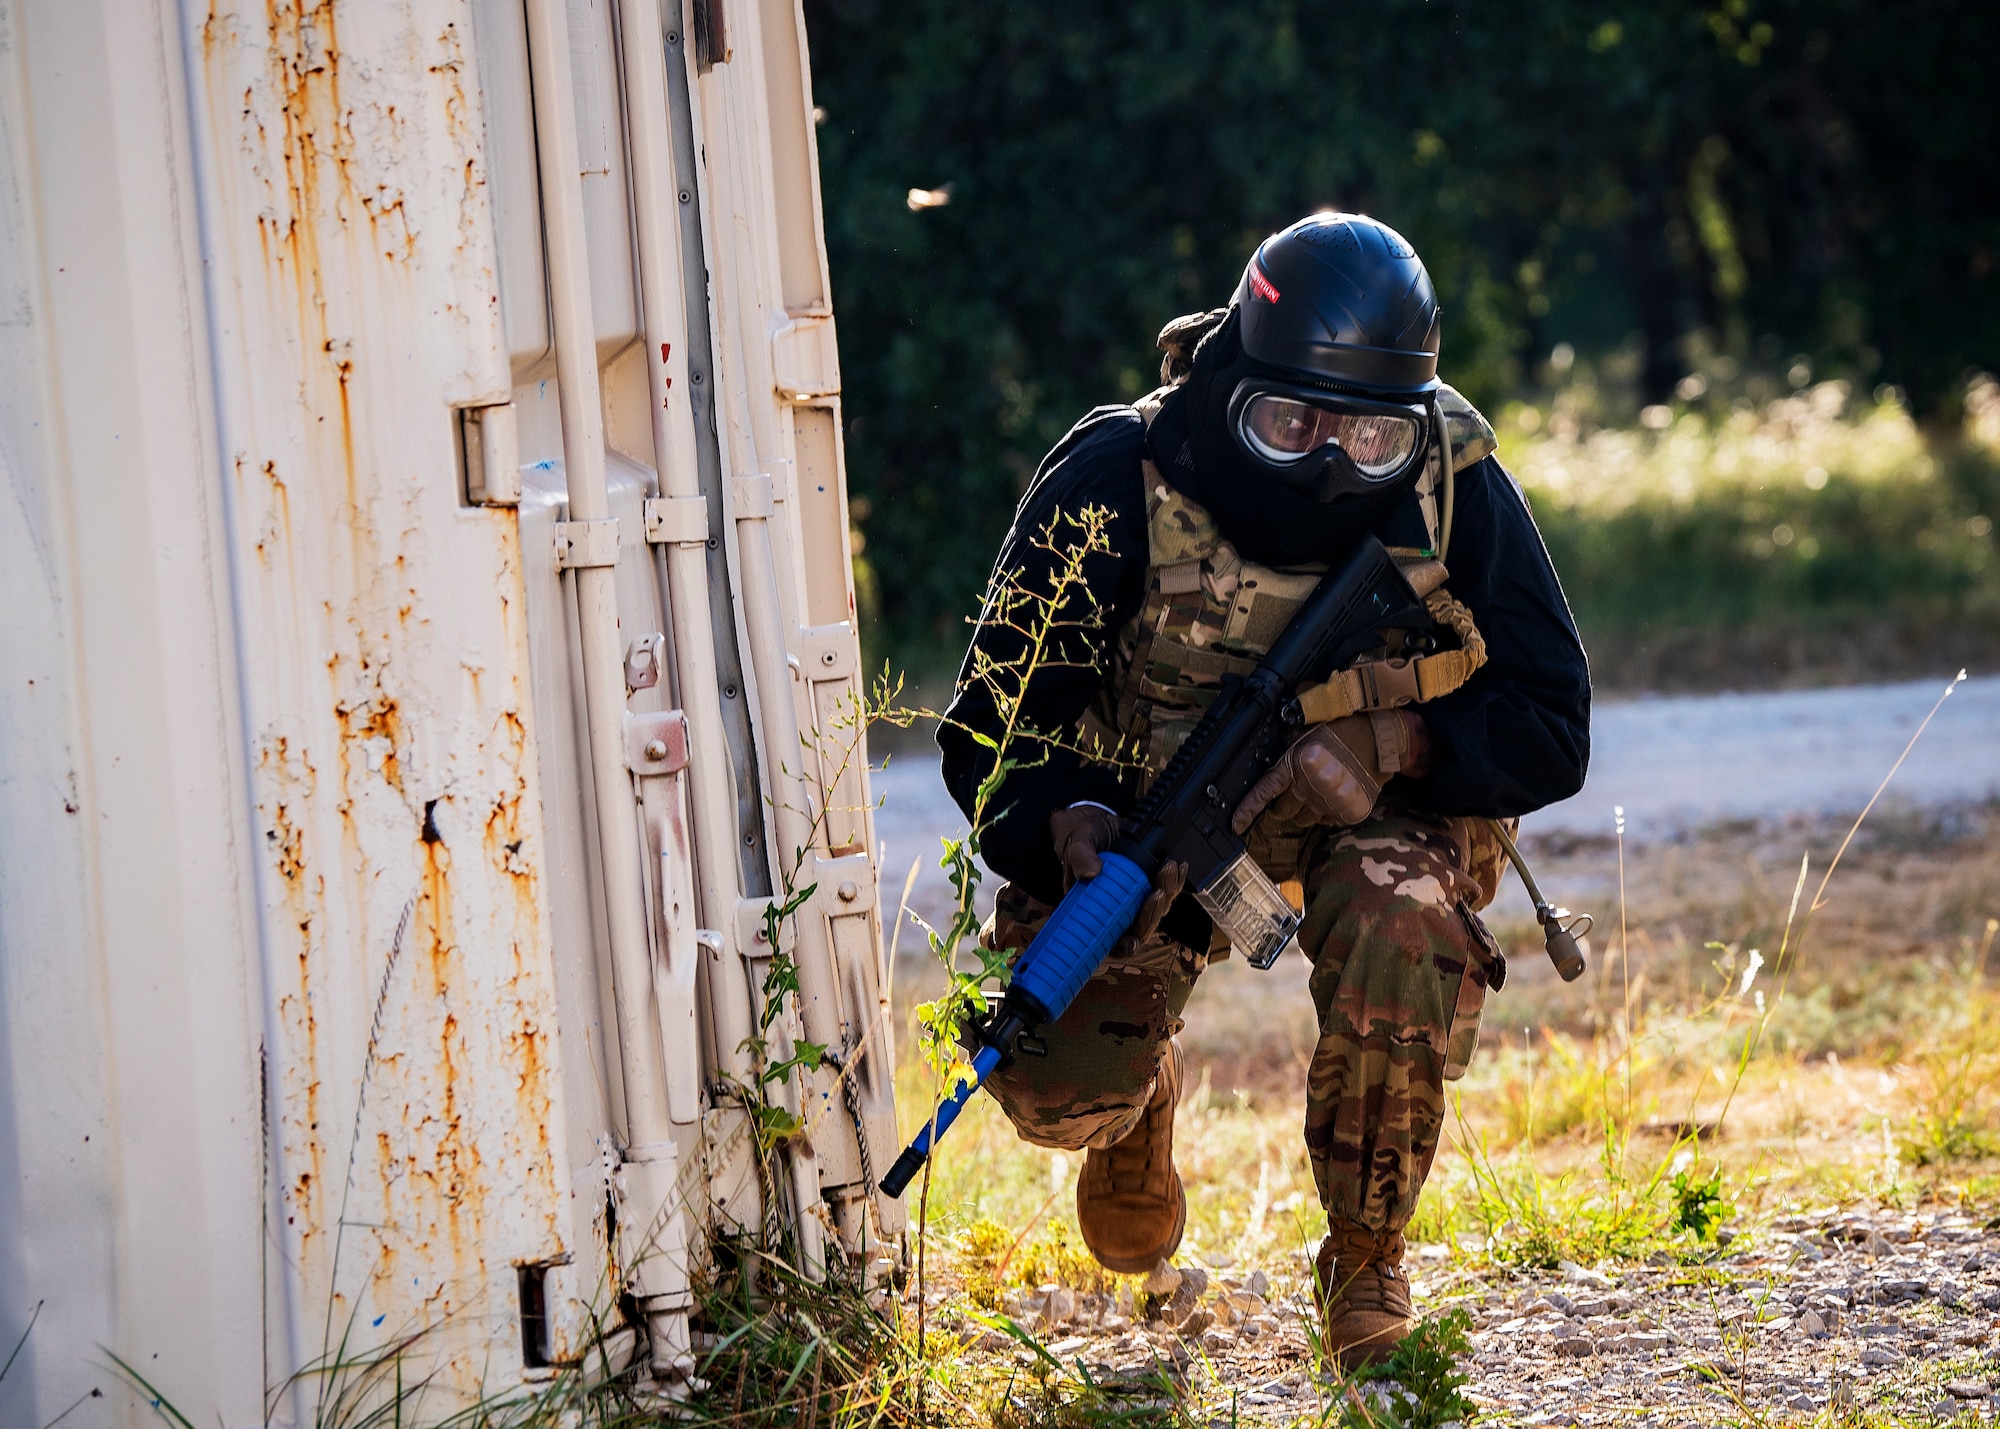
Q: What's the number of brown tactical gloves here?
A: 2